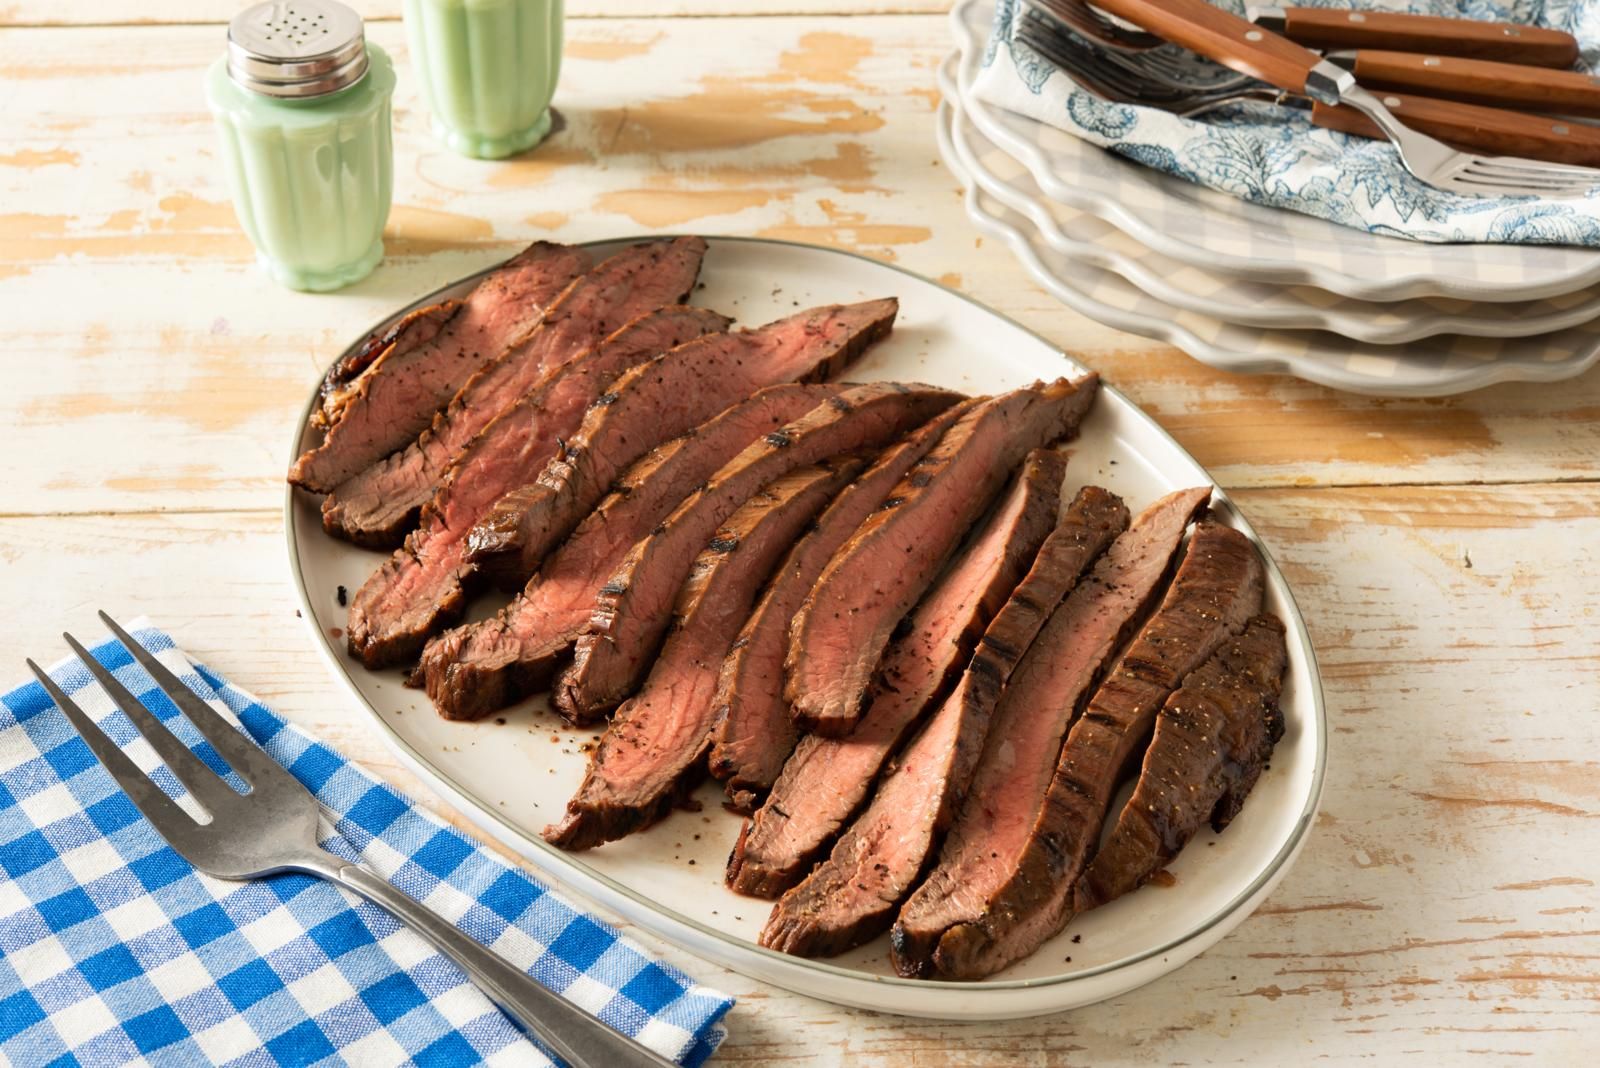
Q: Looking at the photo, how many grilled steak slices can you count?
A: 14